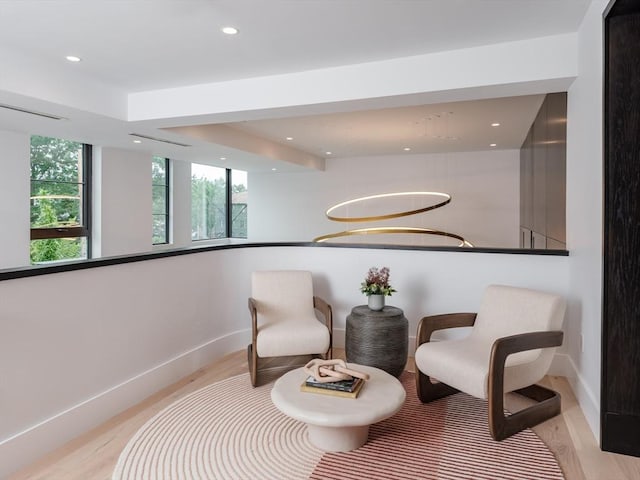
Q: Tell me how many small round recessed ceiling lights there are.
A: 10